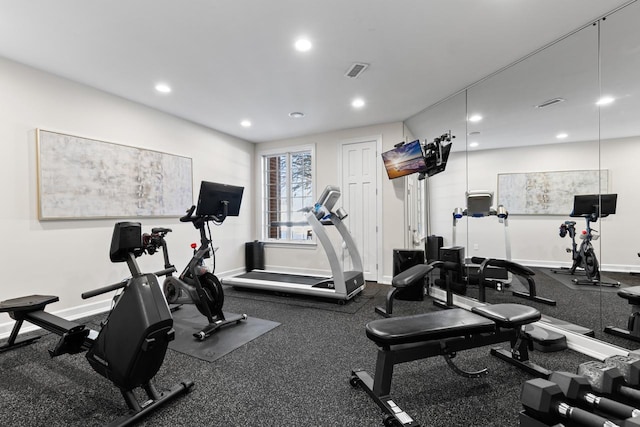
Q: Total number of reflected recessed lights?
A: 4